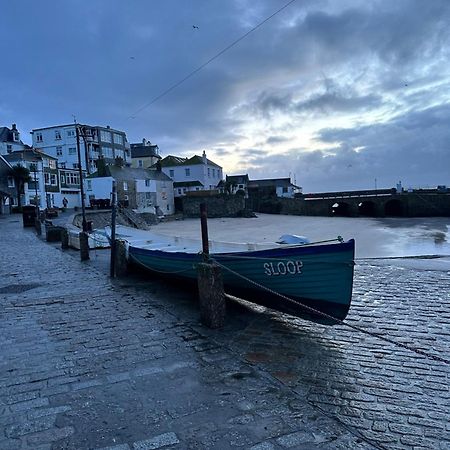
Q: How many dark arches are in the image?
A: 3